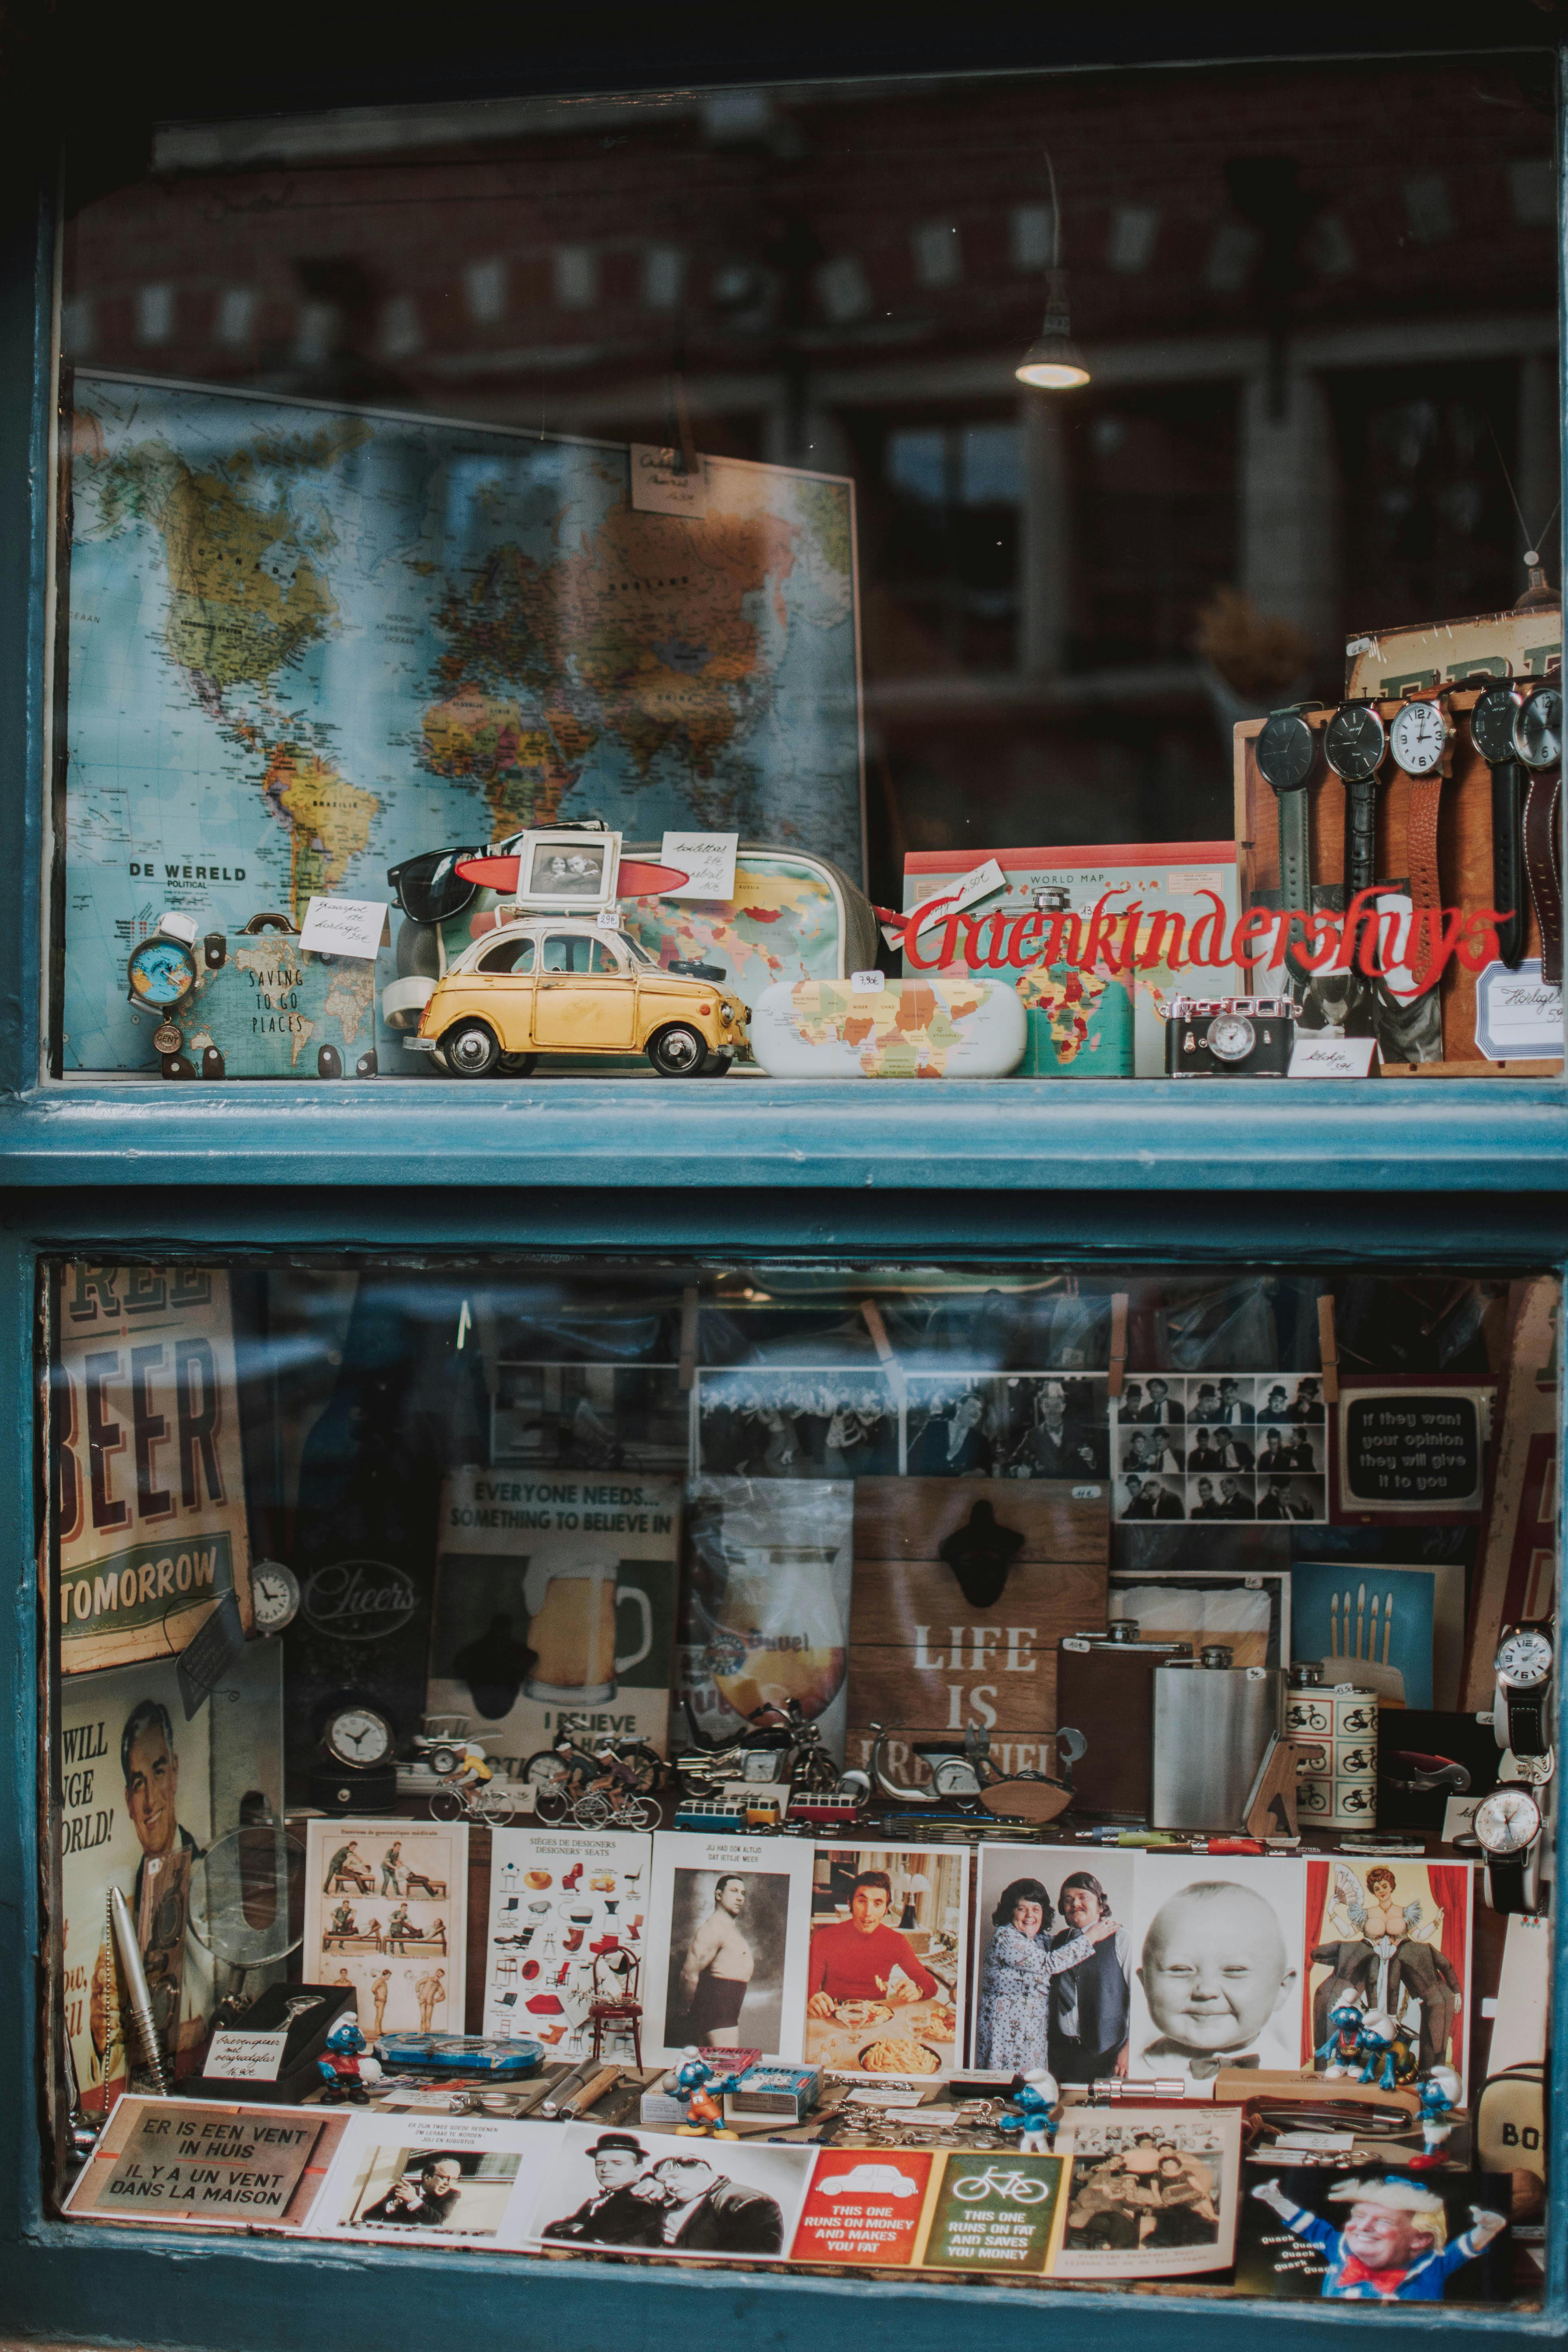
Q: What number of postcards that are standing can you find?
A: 7